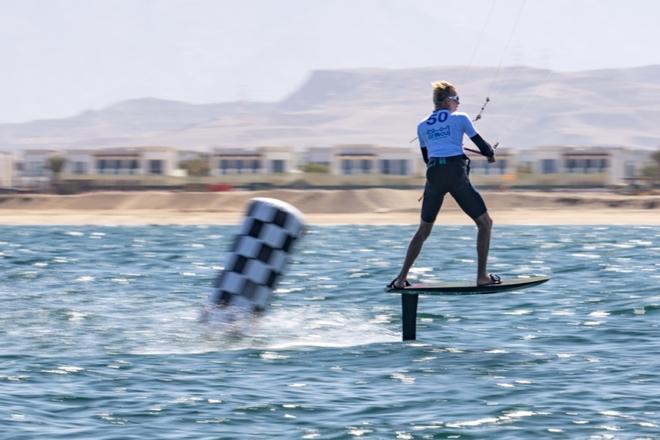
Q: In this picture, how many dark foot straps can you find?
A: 2